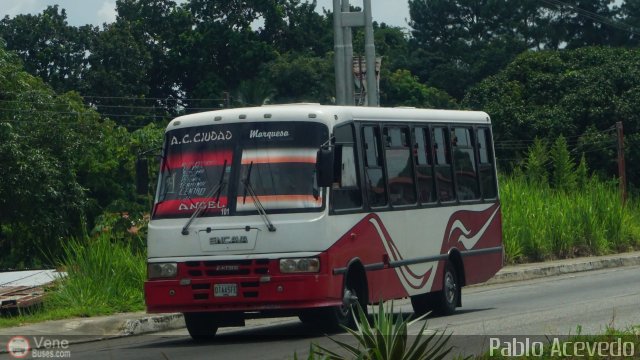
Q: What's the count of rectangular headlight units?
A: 2